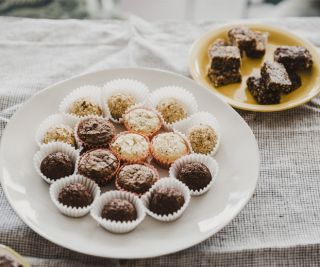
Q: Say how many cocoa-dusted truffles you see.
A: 5